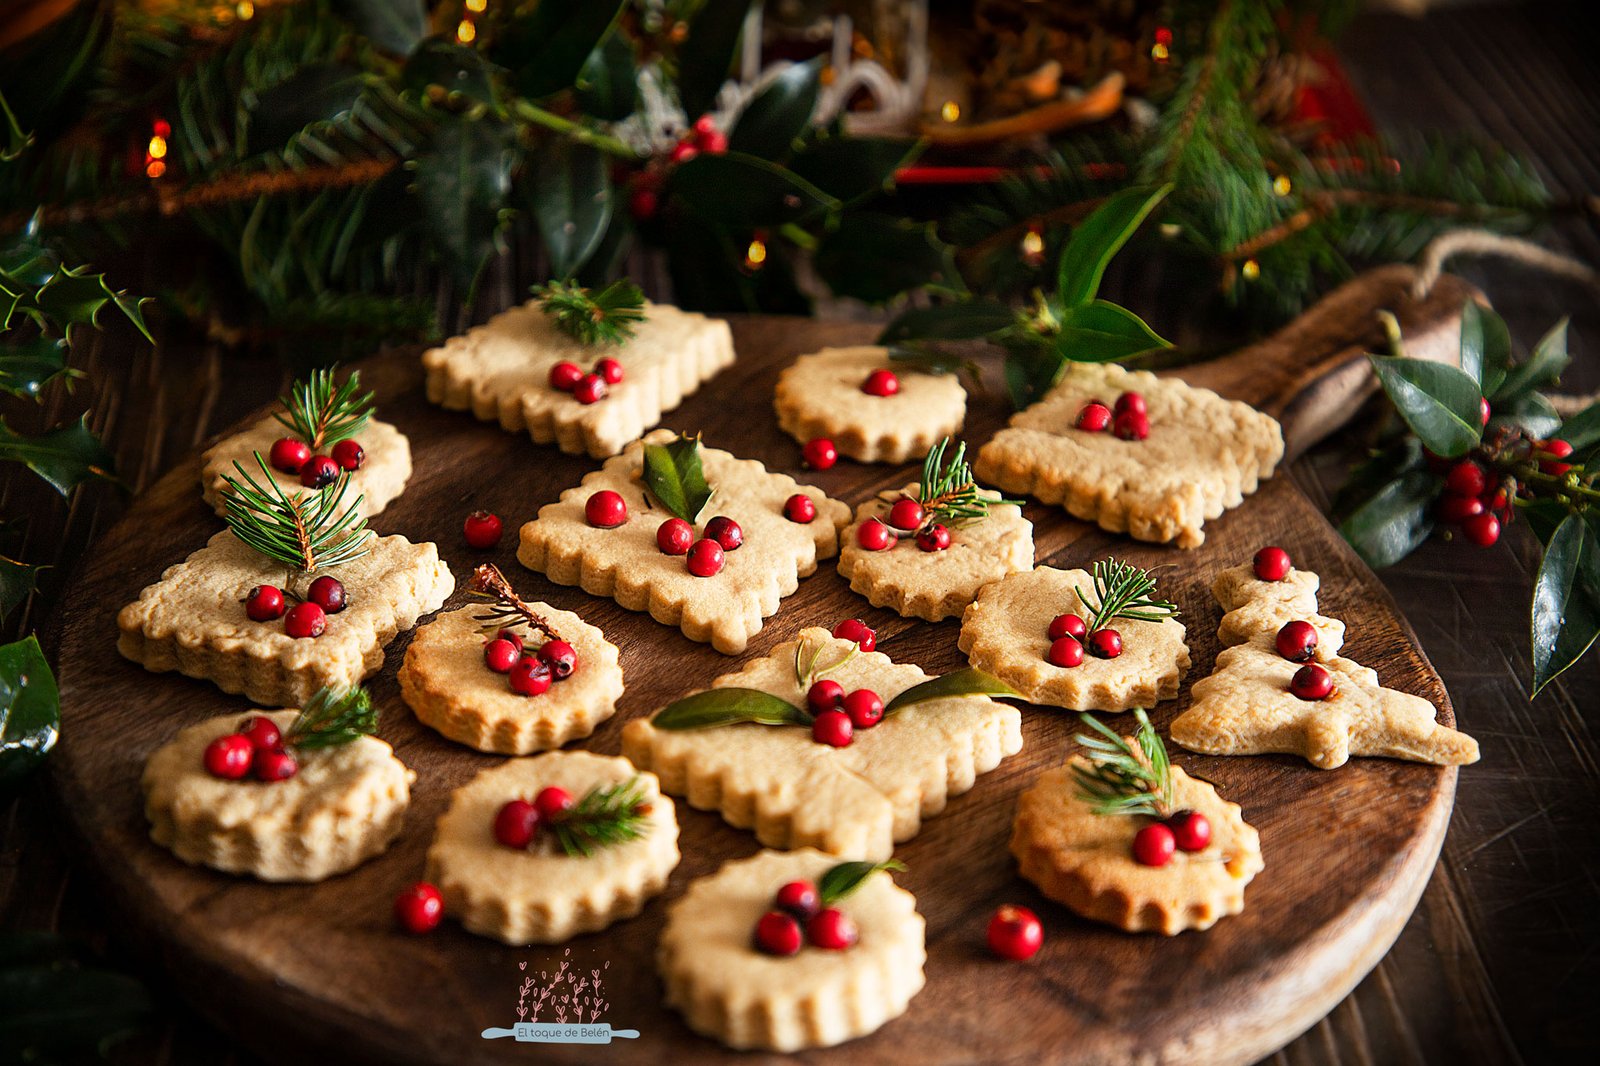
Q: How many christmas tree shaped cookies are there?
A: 1